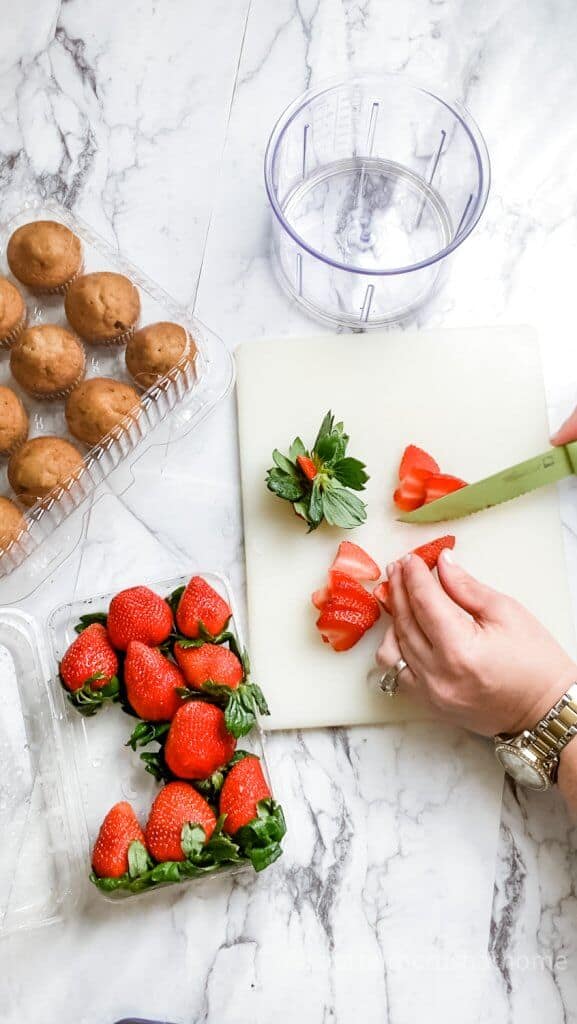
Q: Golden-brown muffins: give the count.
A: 9